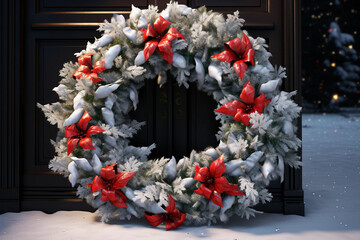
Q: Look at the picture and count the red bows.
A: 8